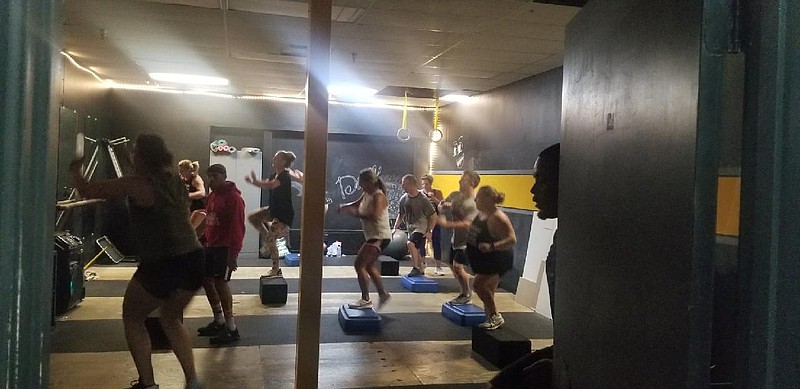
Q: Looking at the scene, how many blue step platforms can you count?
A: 4